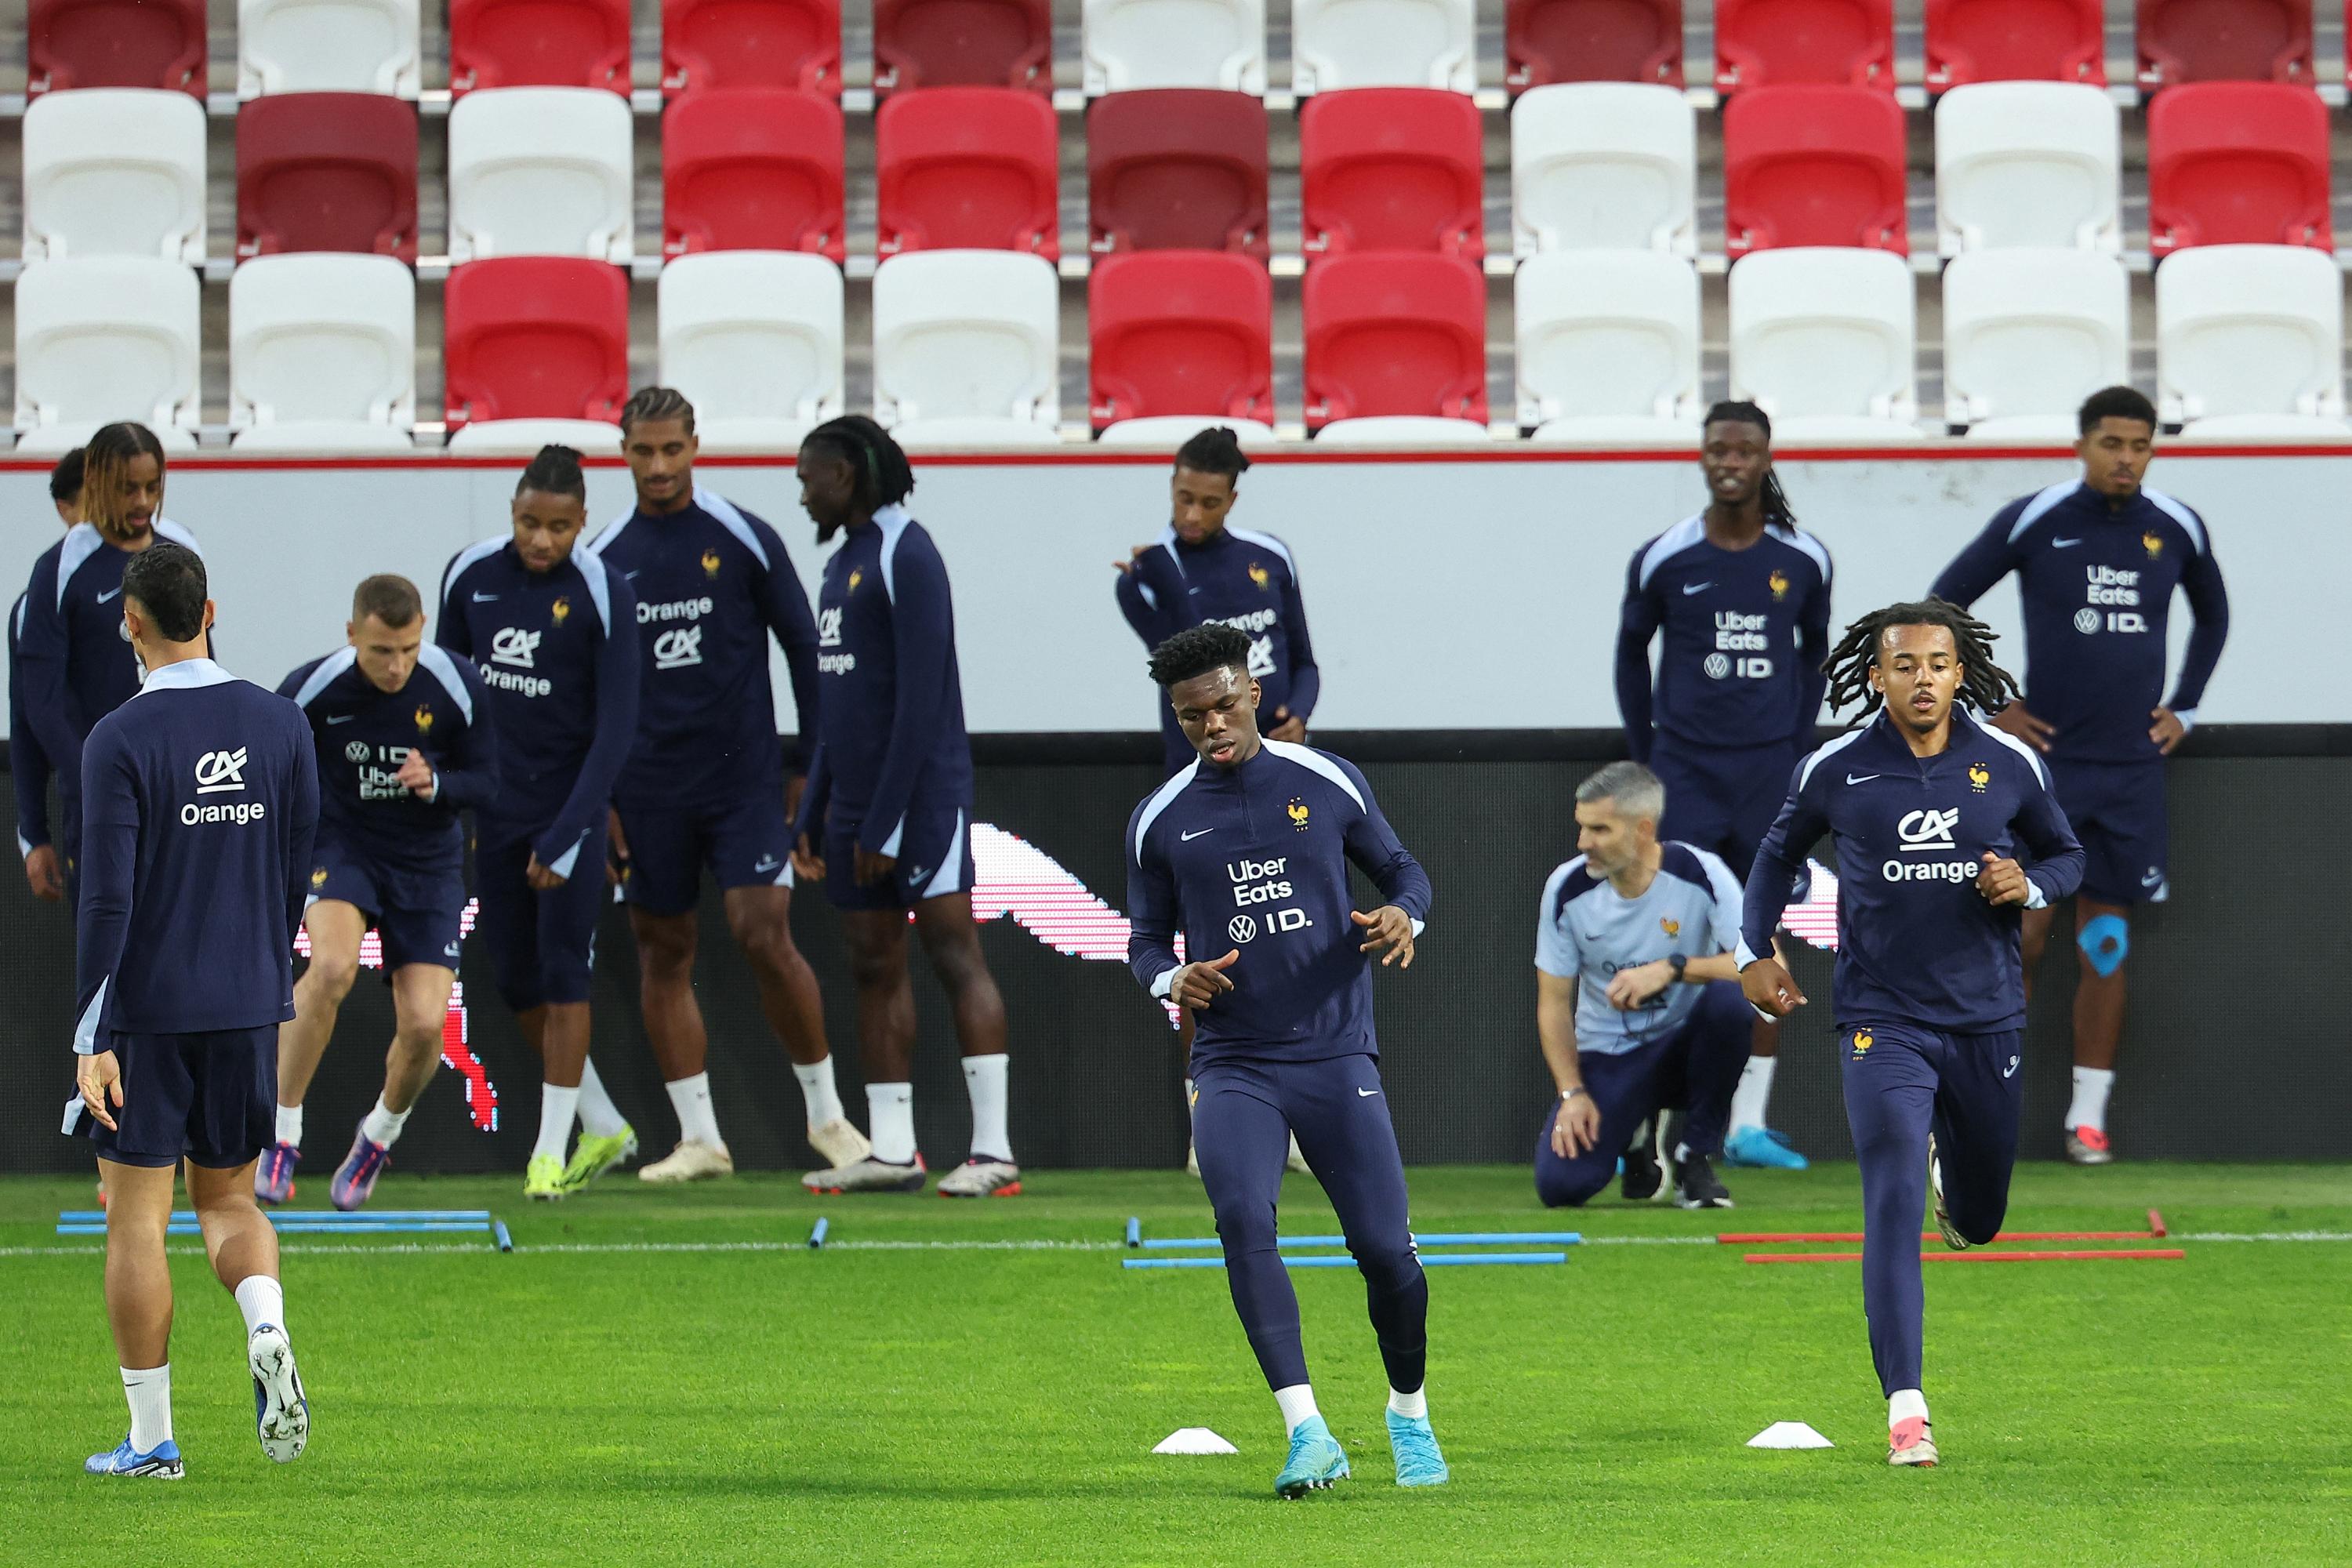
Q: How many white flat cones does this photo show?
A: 2